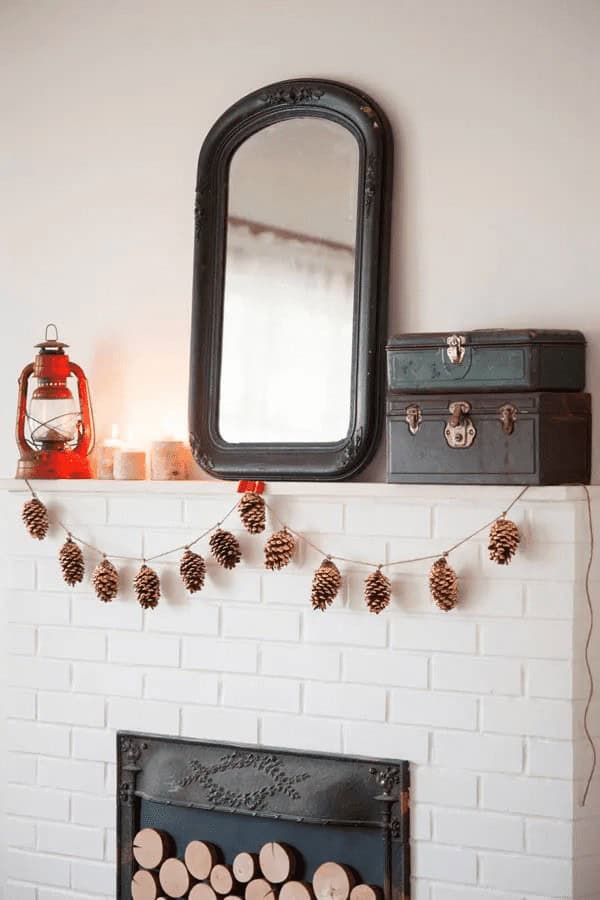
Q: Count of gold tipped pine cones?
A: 12